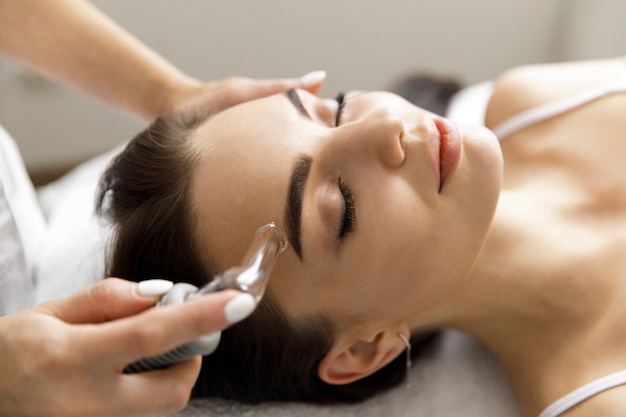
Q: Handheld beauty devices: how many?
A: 1